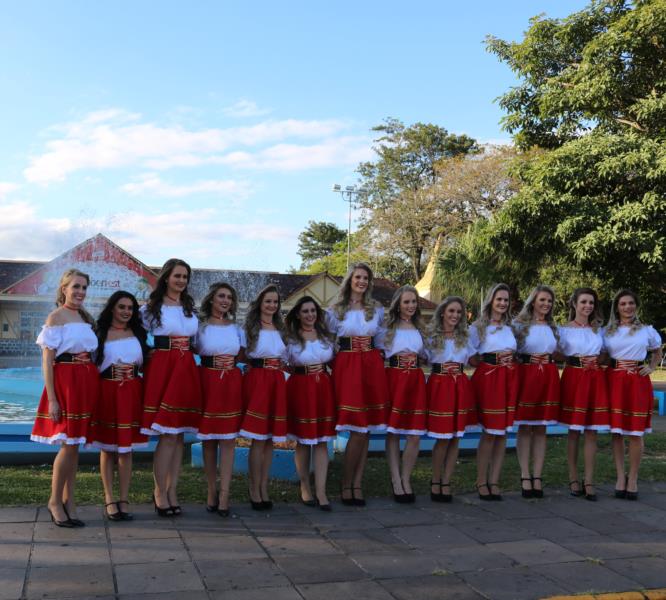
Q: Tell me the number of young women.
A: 13